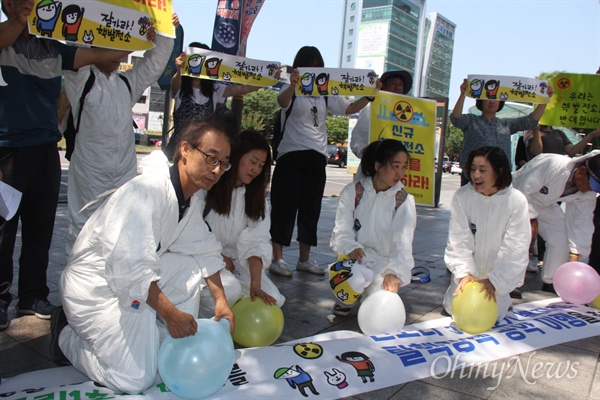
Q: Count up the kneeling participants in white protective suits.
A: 4